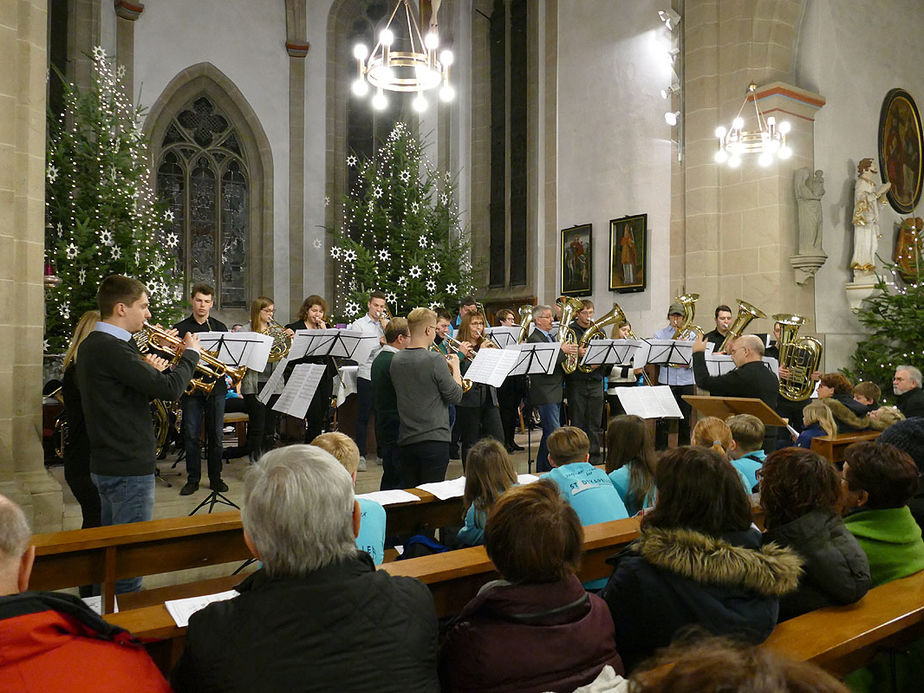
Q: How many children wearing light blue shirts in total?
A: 6